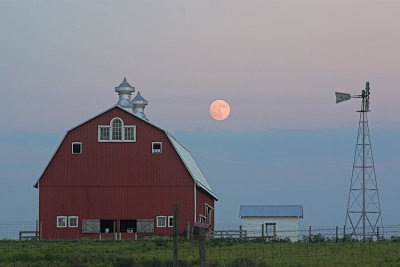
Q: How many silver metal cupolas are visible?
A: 2